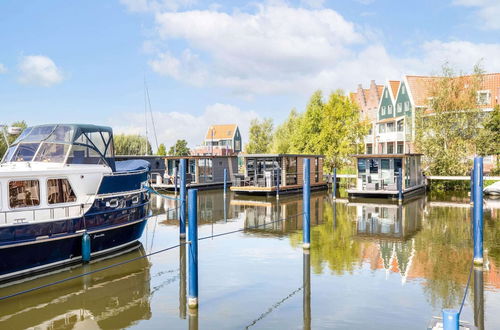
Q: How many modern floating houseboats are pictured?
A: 3